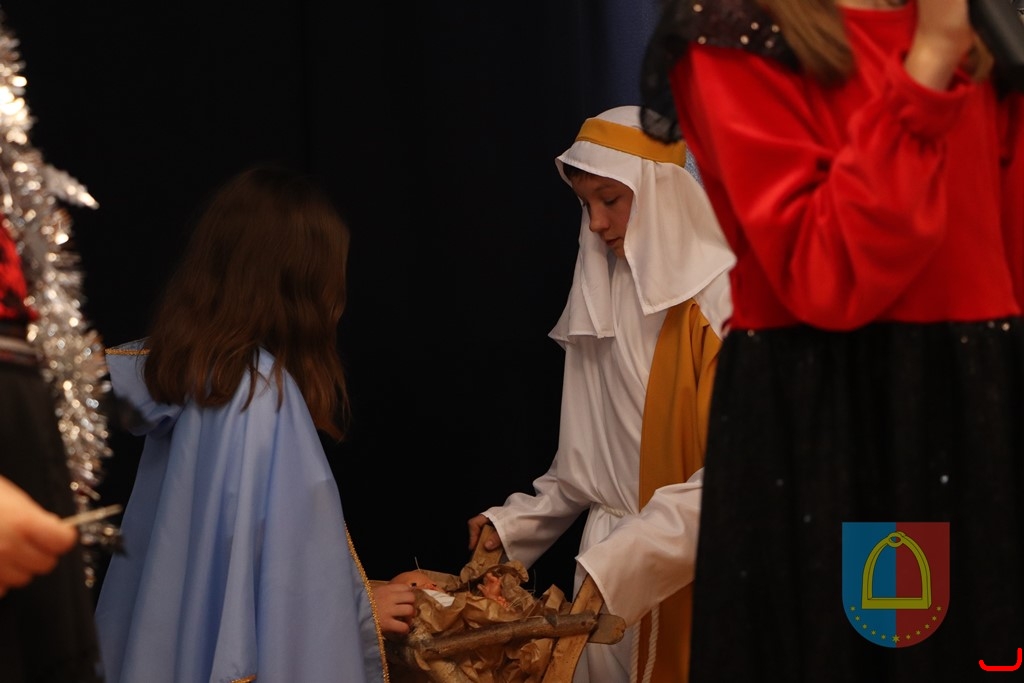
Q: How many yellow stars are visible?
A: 11